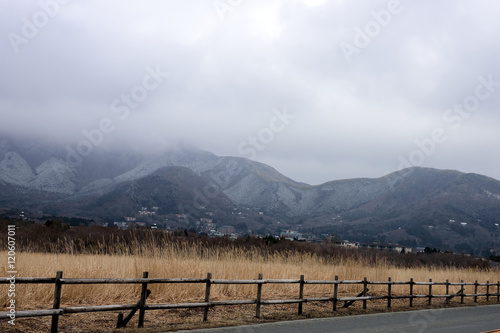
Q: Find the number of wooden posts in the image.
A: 15